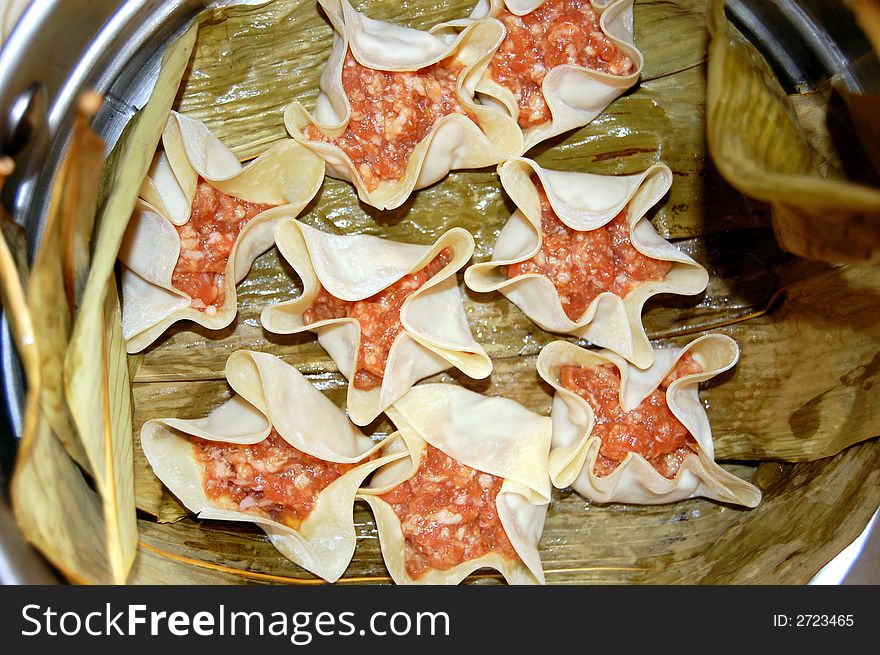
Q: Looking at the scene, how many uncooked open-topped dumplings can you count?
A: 8